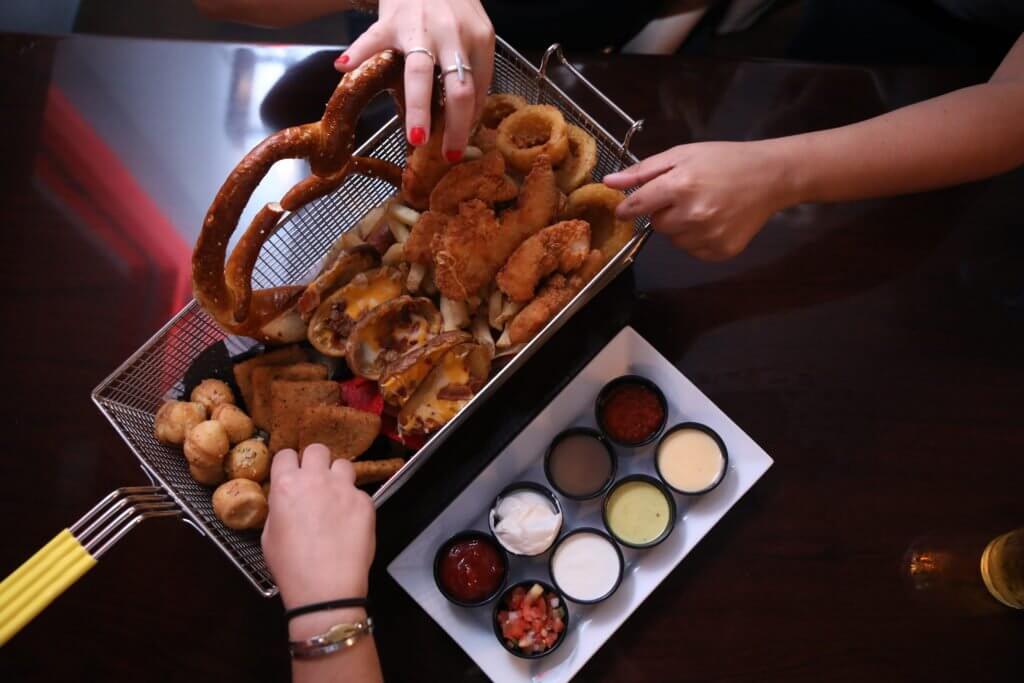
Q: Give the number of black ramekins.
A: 8